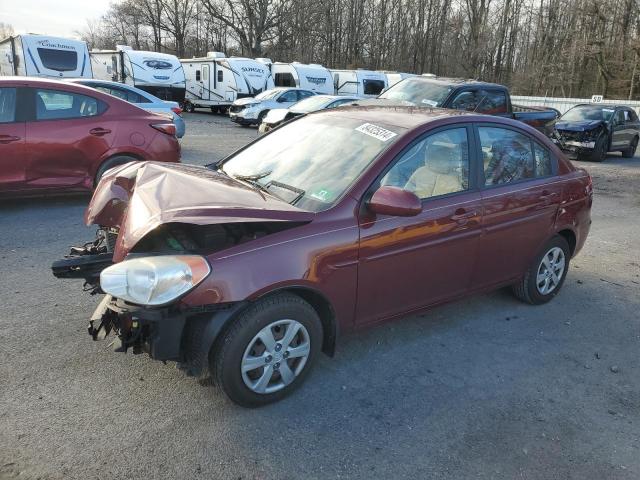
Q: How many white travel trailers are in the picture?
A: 6